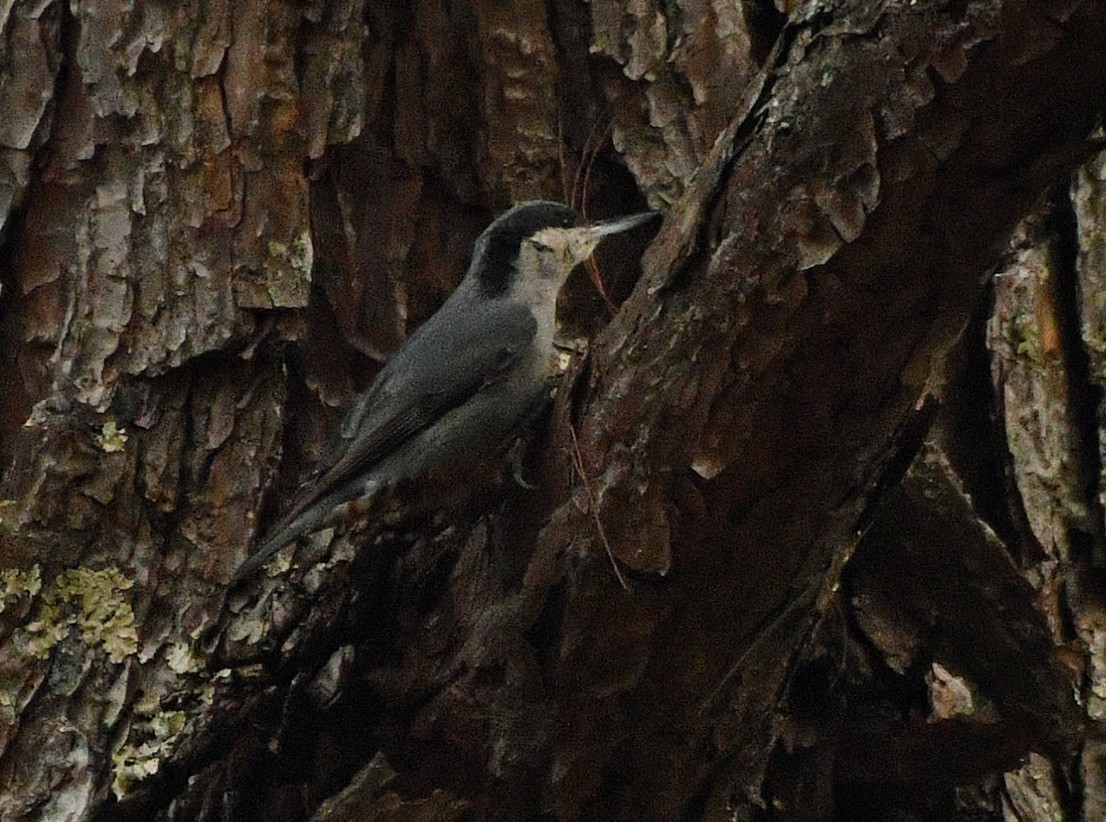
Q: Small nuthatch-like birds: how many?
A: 1